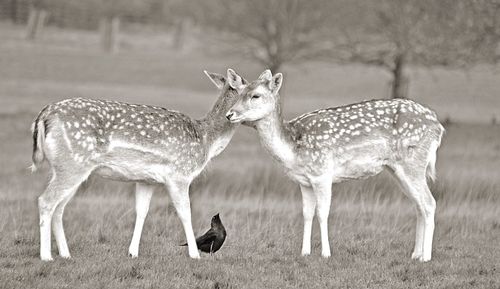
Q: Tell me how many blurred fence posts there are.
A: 3